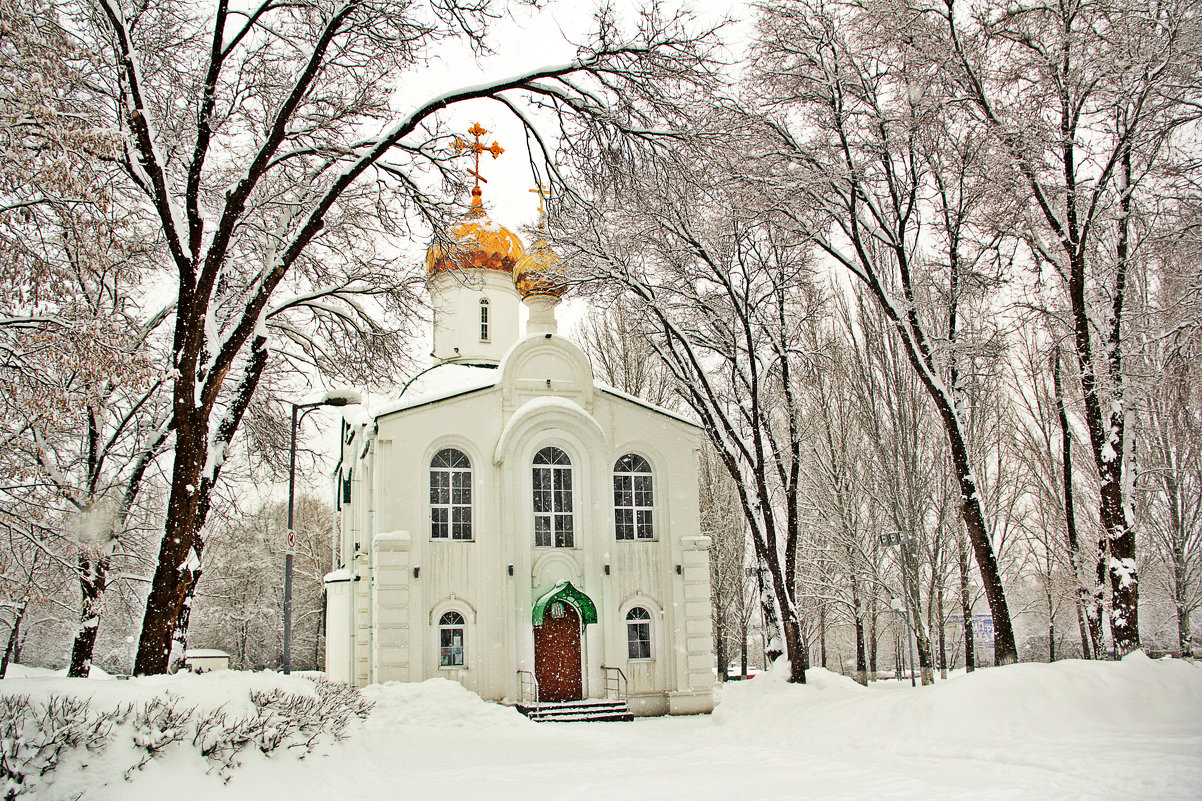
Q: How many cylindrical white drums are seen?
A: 2